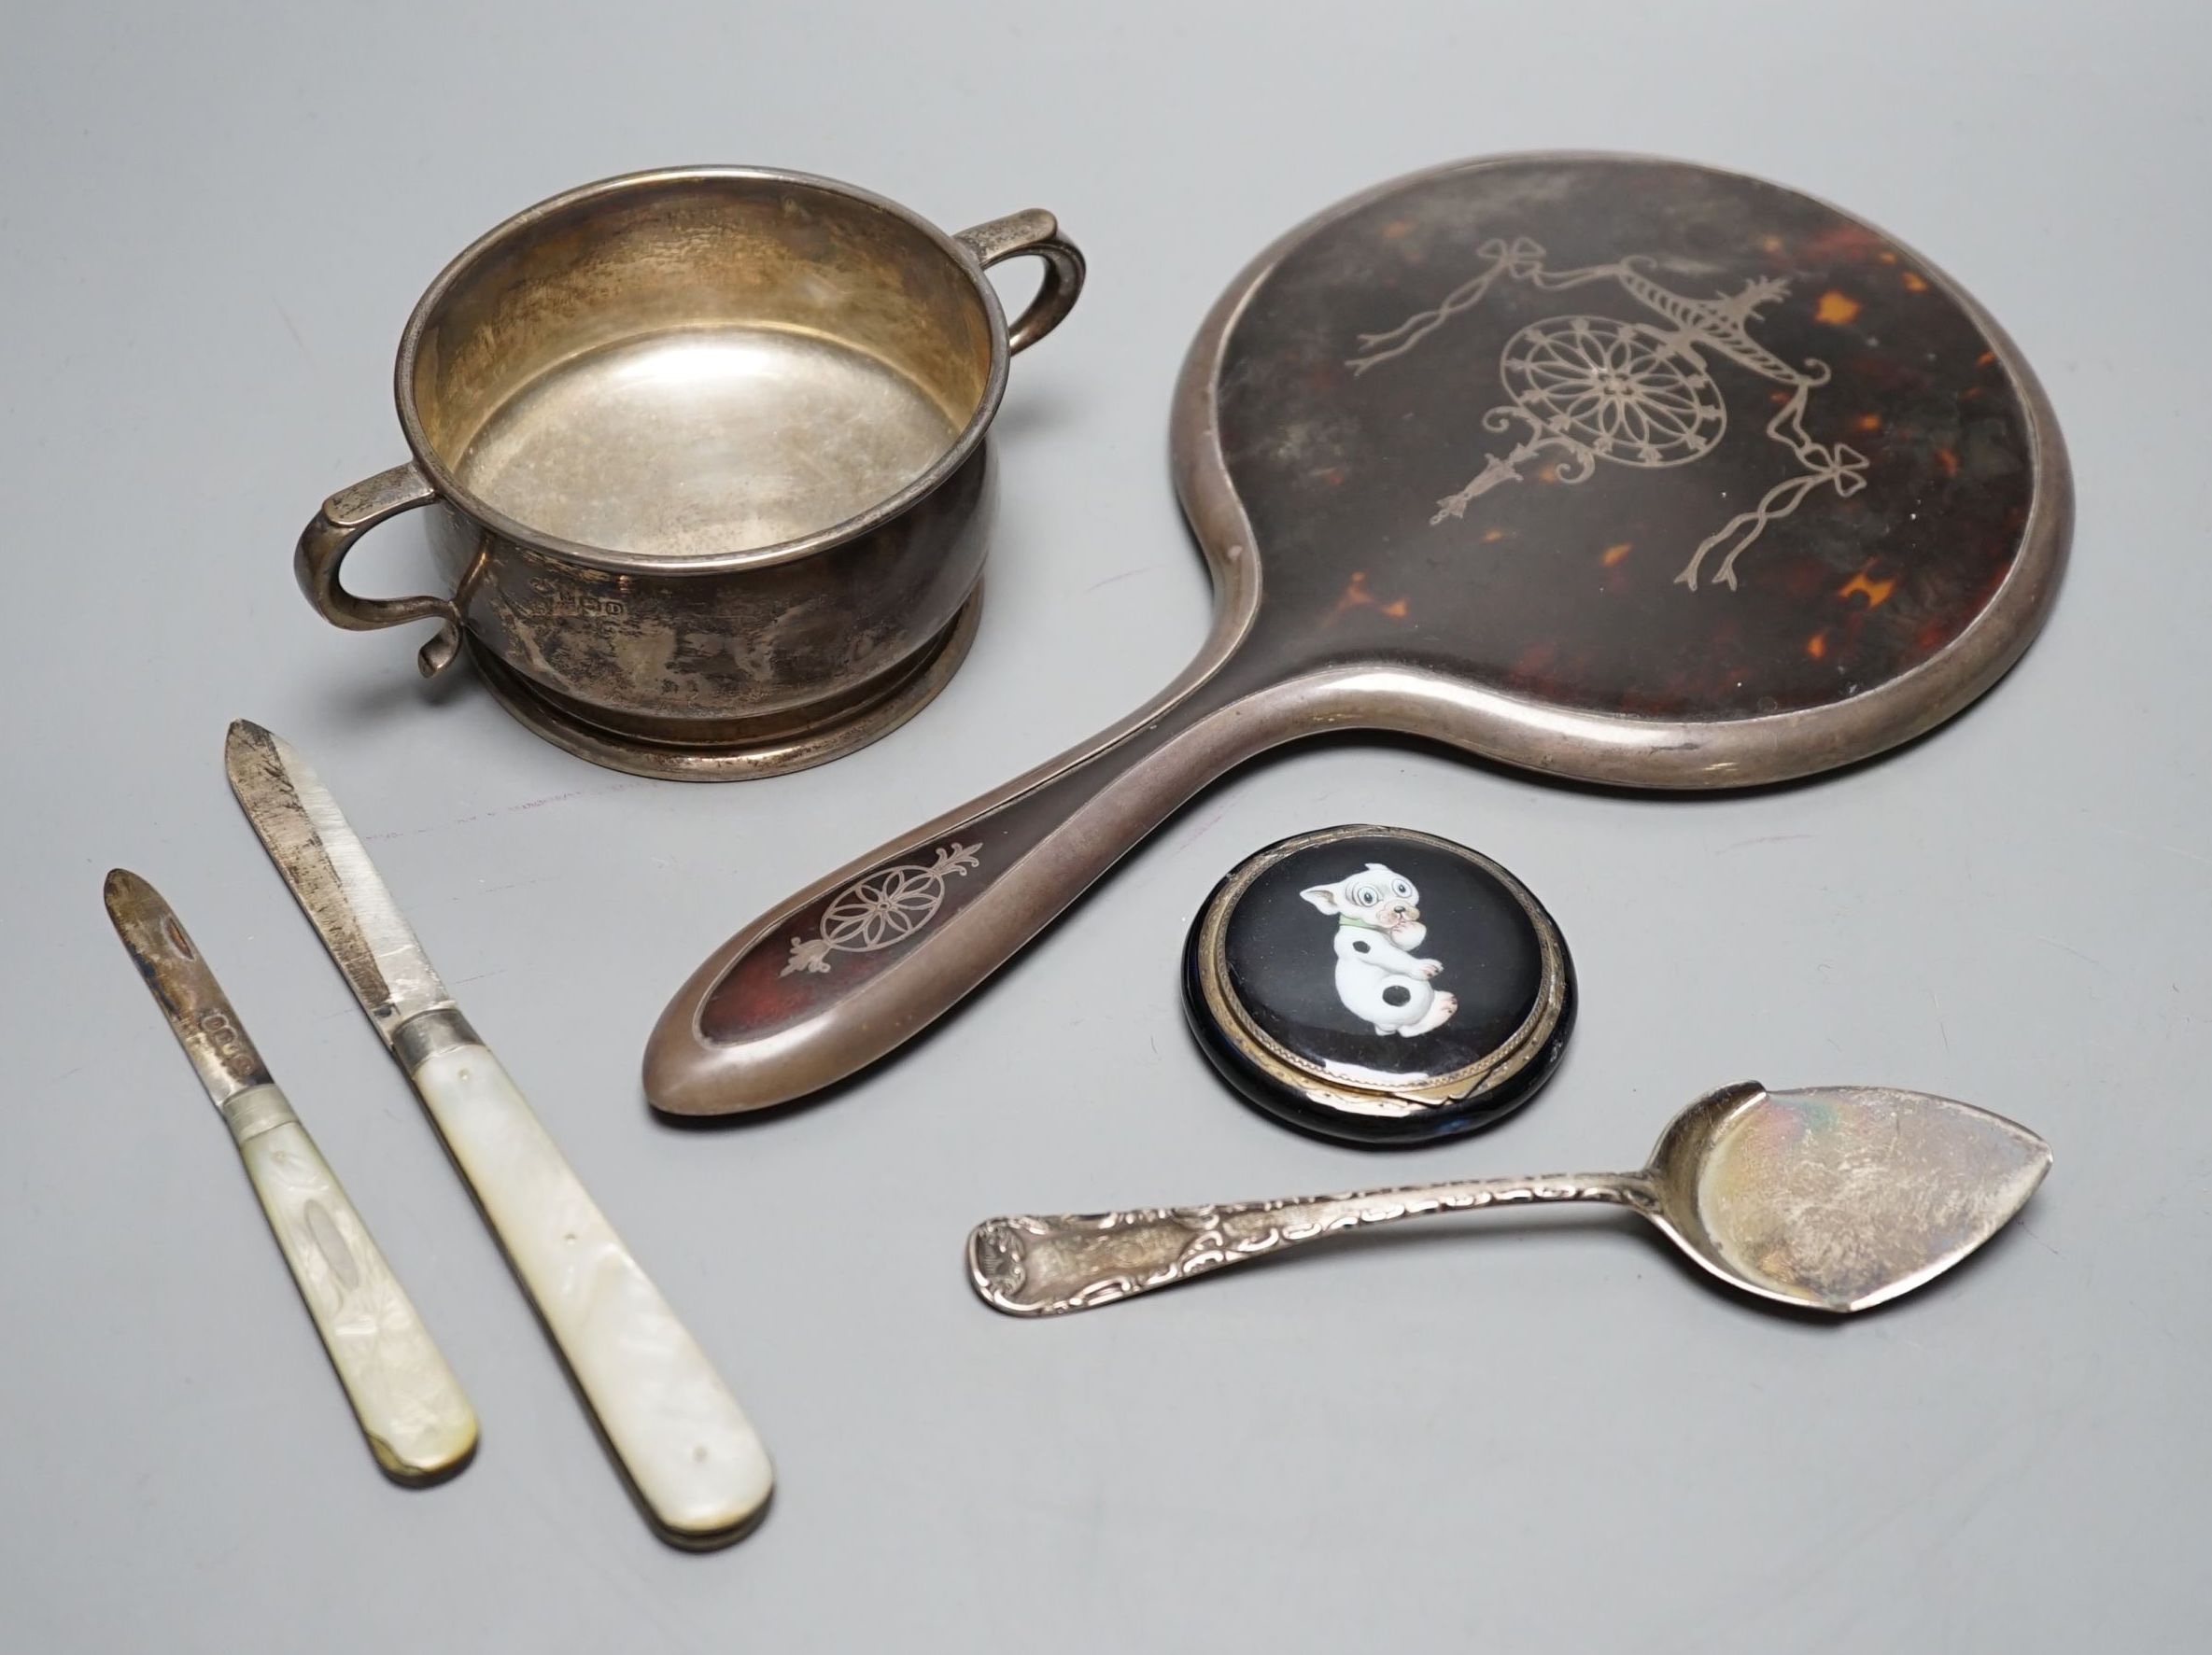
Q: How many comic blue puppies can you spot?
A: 0